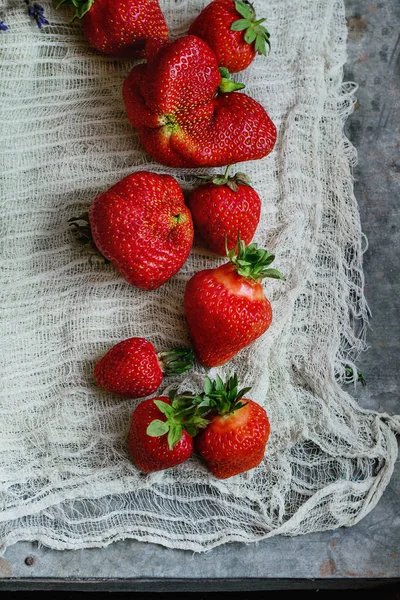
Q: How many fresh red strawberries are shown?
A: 9